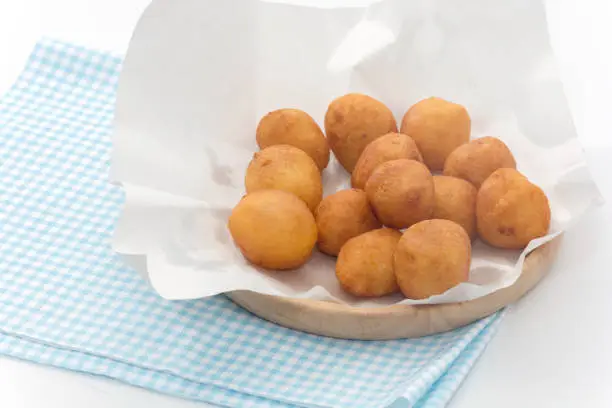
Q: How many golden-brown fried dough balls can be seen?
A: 13